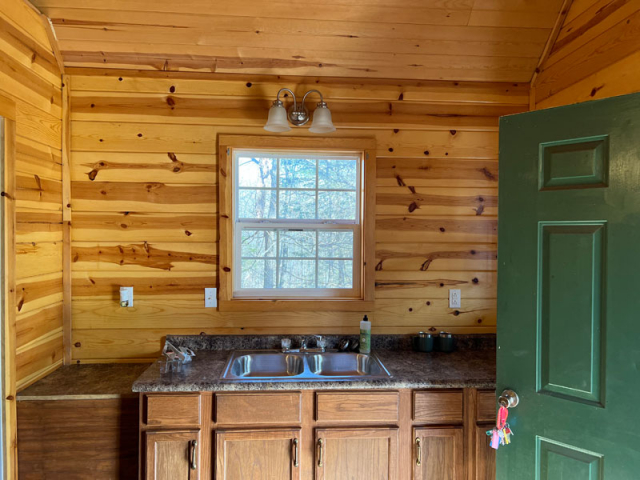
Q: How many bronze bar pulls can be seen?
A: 4